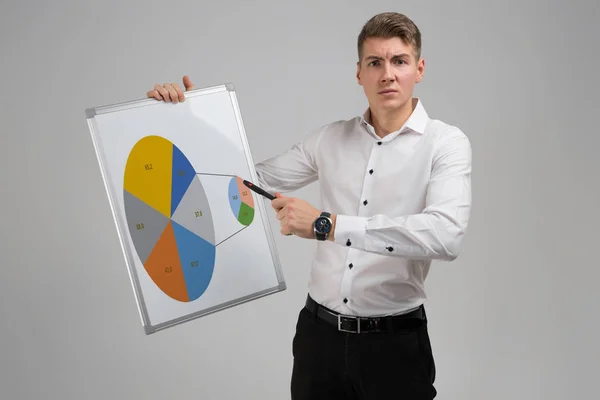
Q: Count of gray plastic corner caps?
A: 4